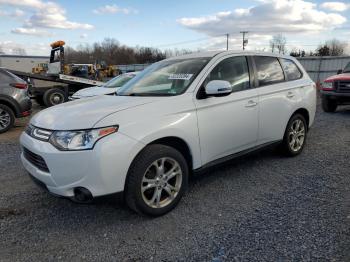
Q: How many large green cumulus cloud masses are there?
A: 0